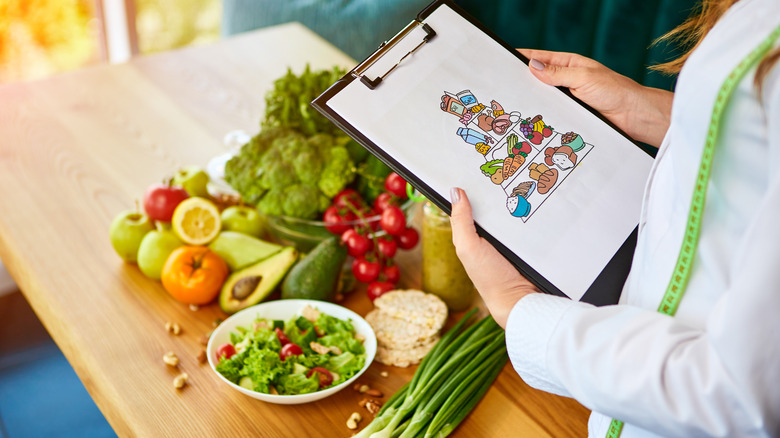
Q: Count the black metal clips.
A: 1